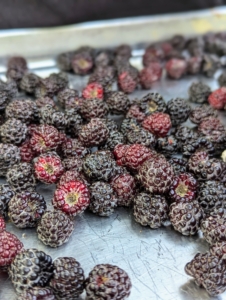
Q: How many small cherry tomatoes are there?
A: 0